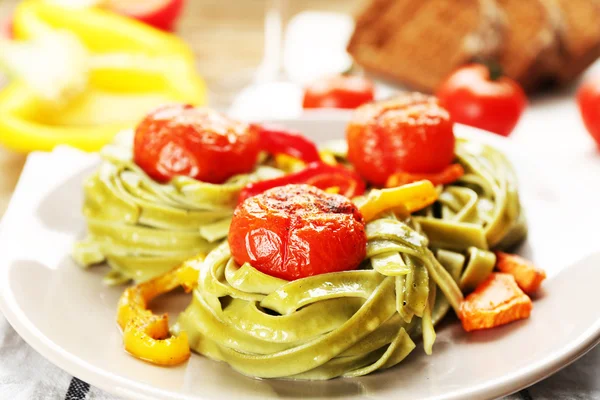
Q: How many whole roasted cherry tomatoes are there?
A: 3